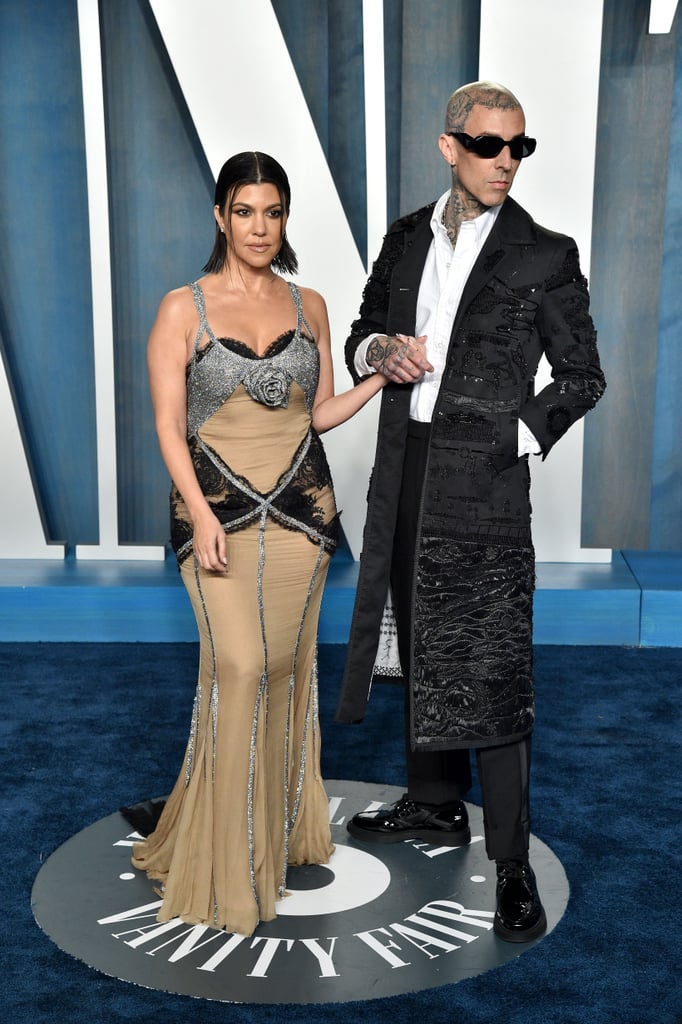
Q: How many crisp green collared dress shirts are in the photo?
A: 0